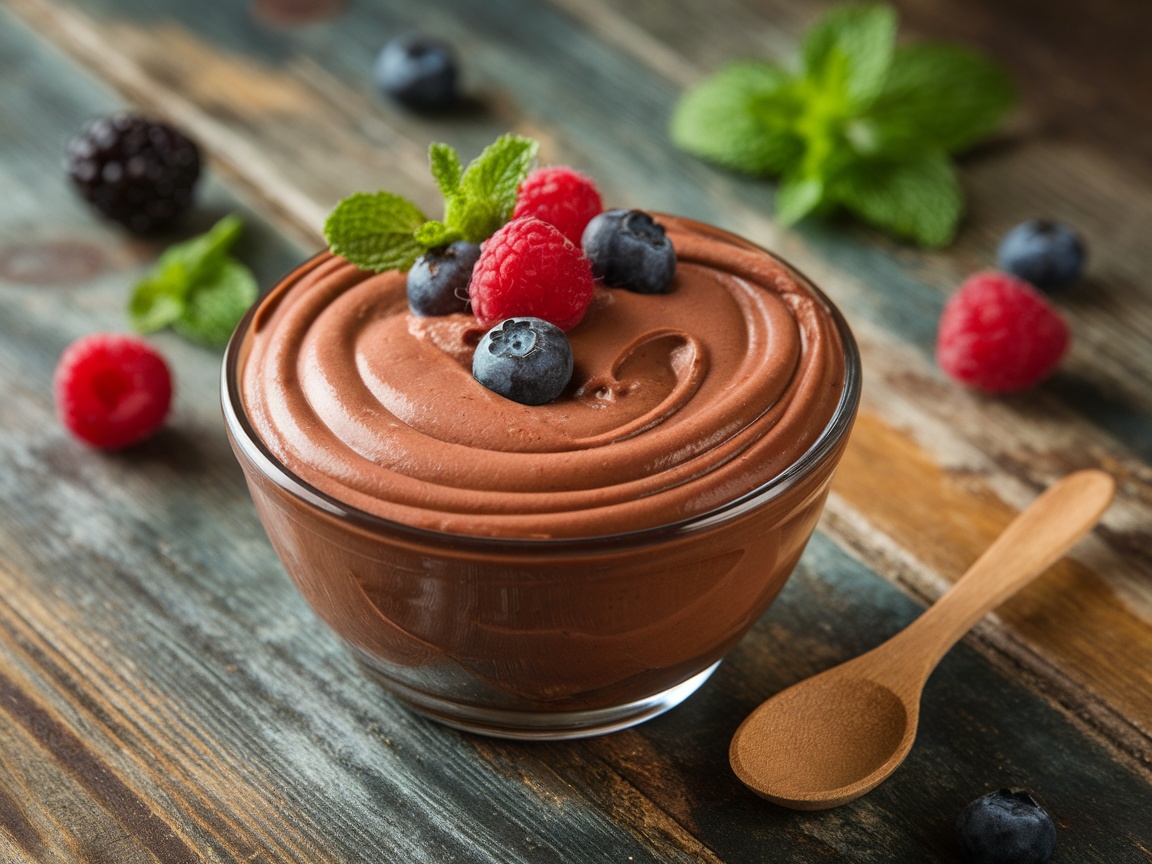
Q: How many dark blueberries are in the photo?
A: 6